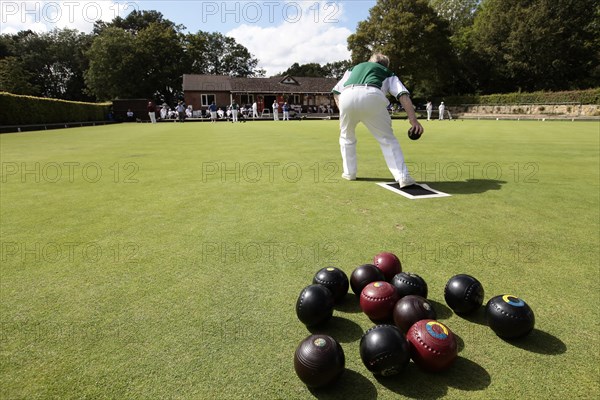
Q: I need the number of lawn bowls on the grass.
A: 12